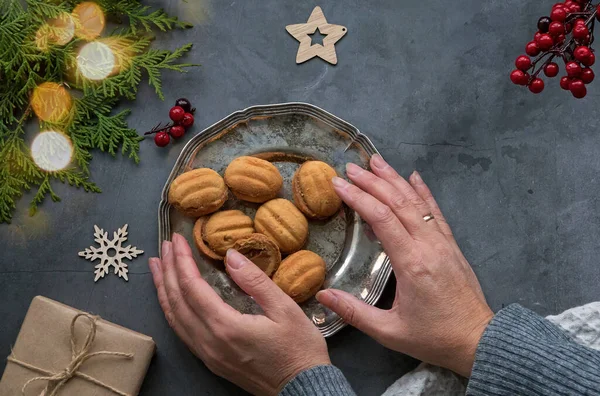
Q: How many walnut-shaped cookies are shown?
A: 7